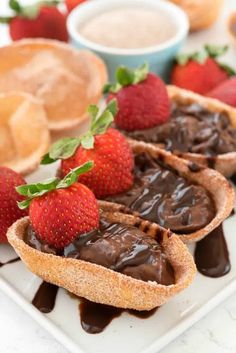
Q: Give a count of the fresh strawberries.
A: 8